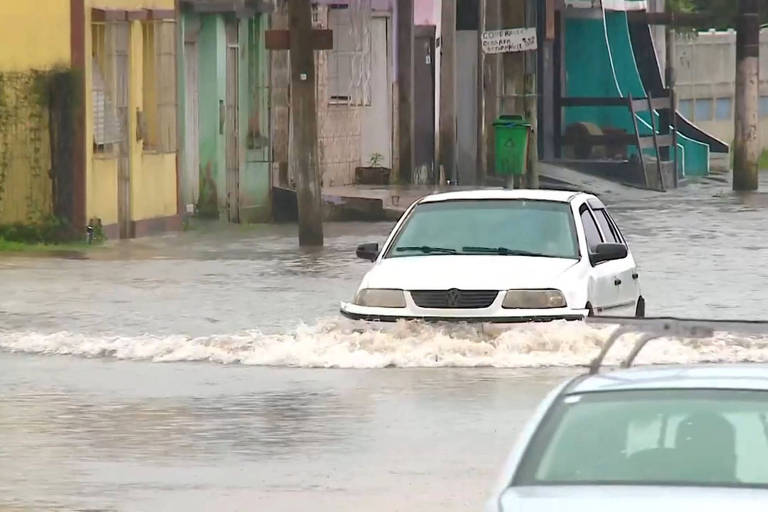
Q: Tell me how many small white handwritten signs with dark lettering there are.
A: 1